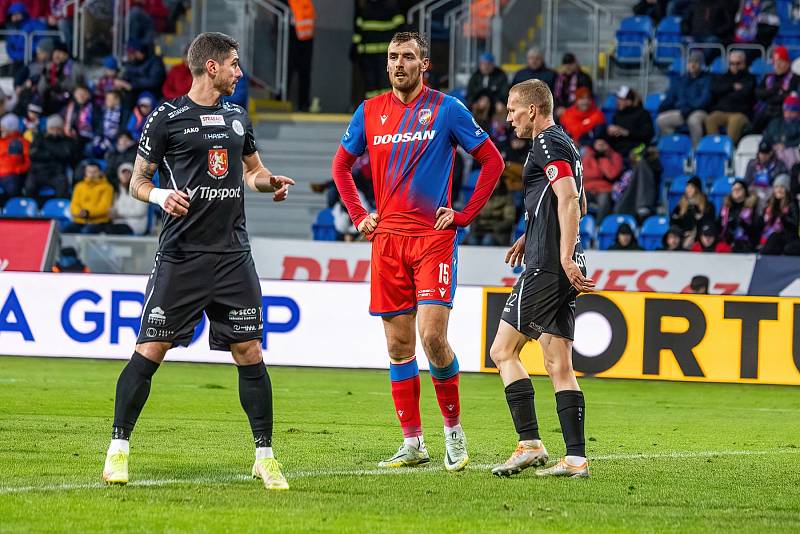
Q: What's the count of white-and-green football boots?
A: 2